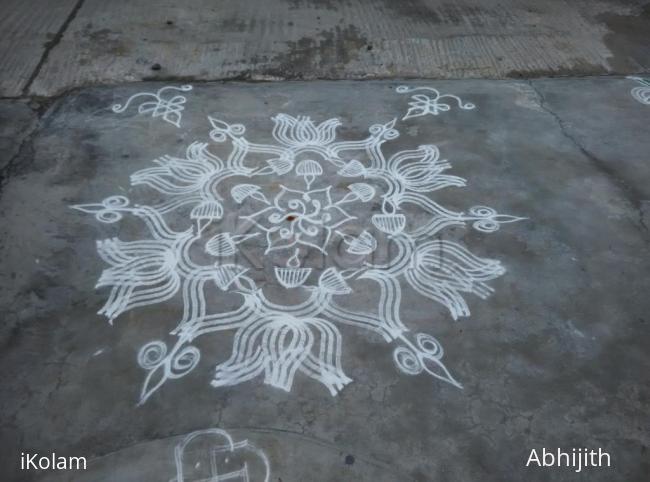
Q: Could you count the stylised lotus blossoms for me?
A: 6